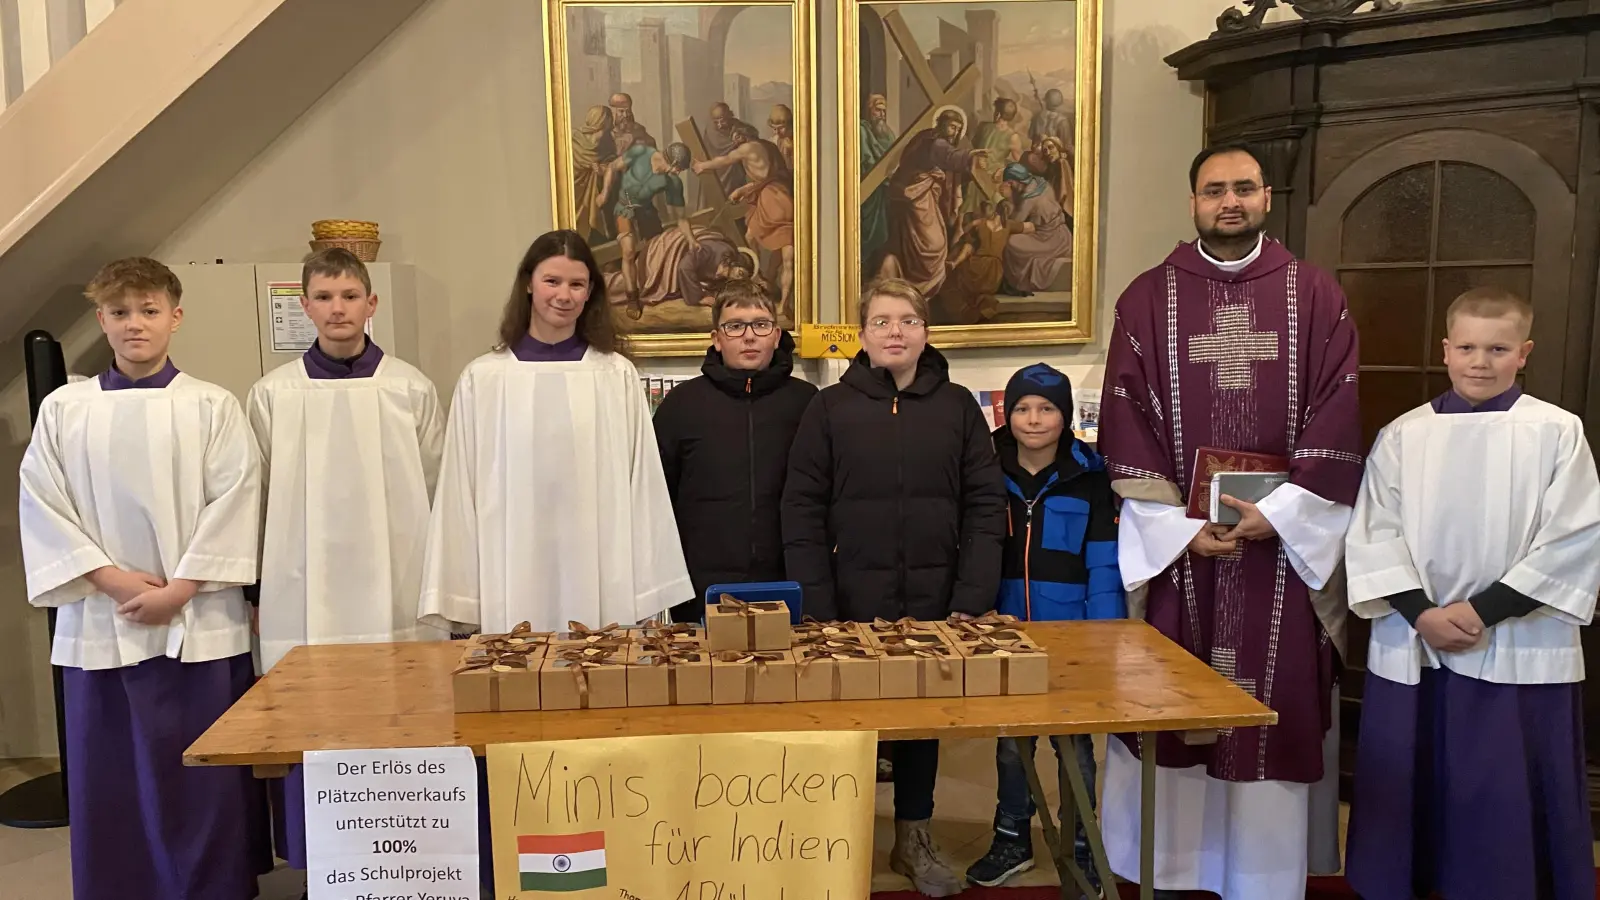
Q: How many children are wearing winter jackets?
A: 3